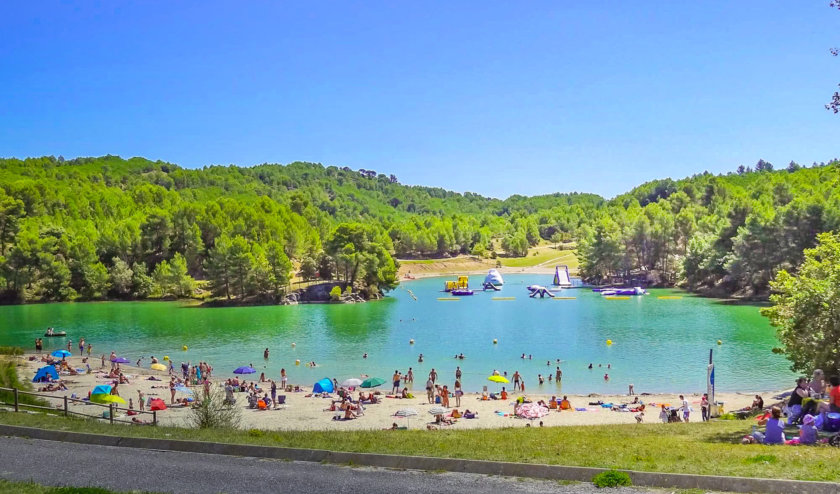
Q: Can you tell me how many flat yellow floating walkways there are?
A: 5